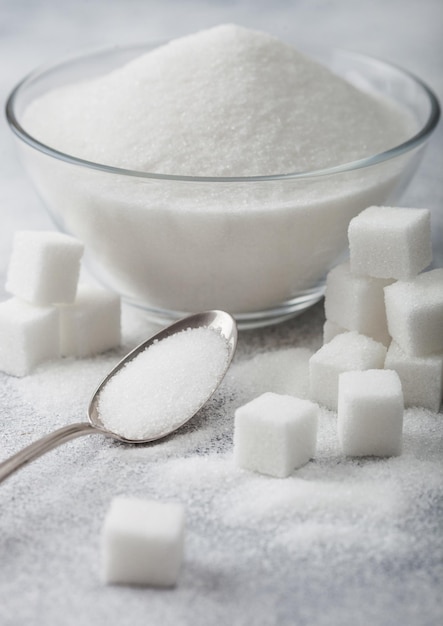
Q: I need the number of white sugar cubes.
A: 12